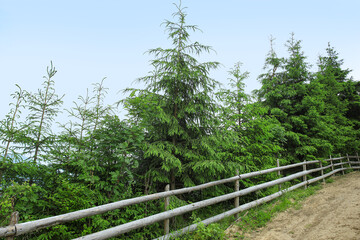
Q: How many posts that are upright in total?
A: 10